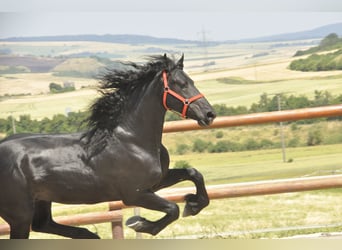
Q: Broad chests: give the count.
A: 1